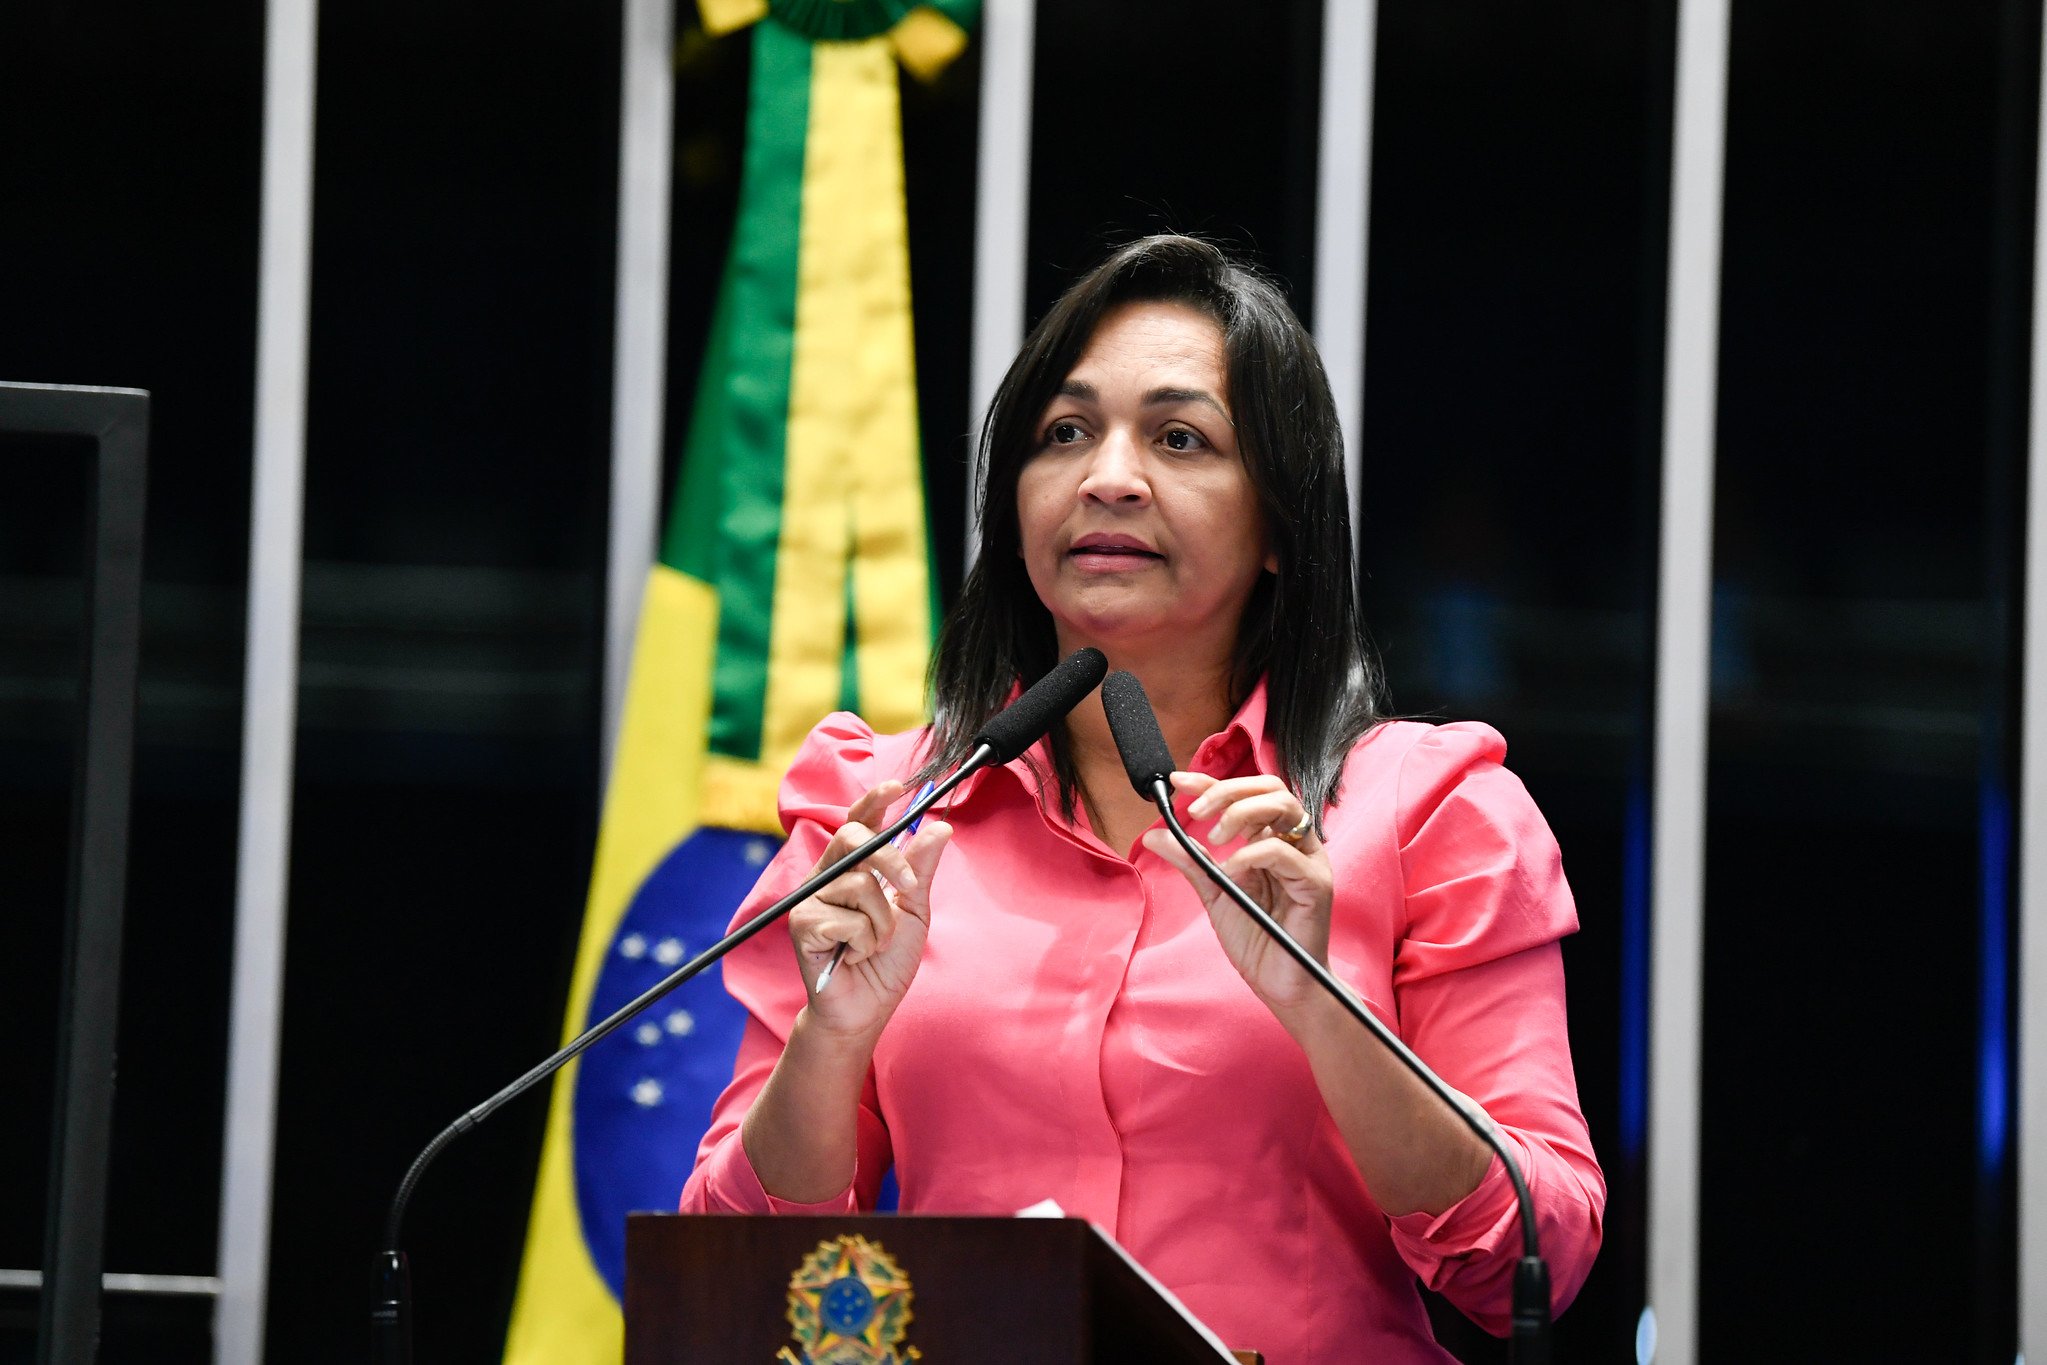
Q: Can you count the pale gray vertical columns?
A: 6